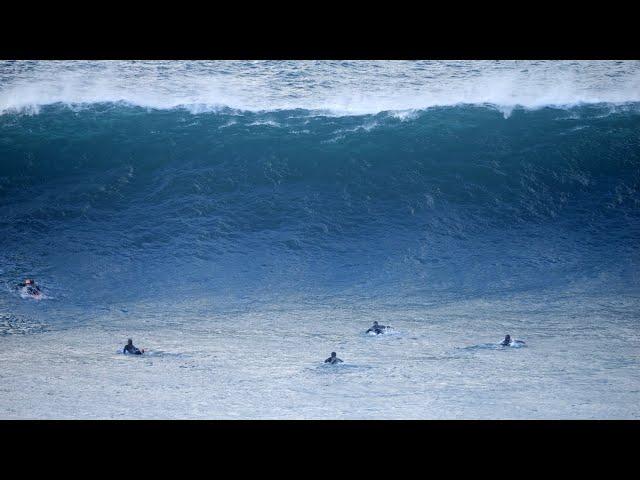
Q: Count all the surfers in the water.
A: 5